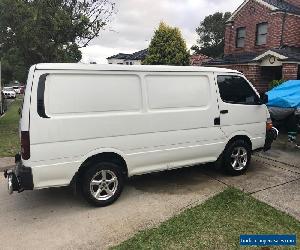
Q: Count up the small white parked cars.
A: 2